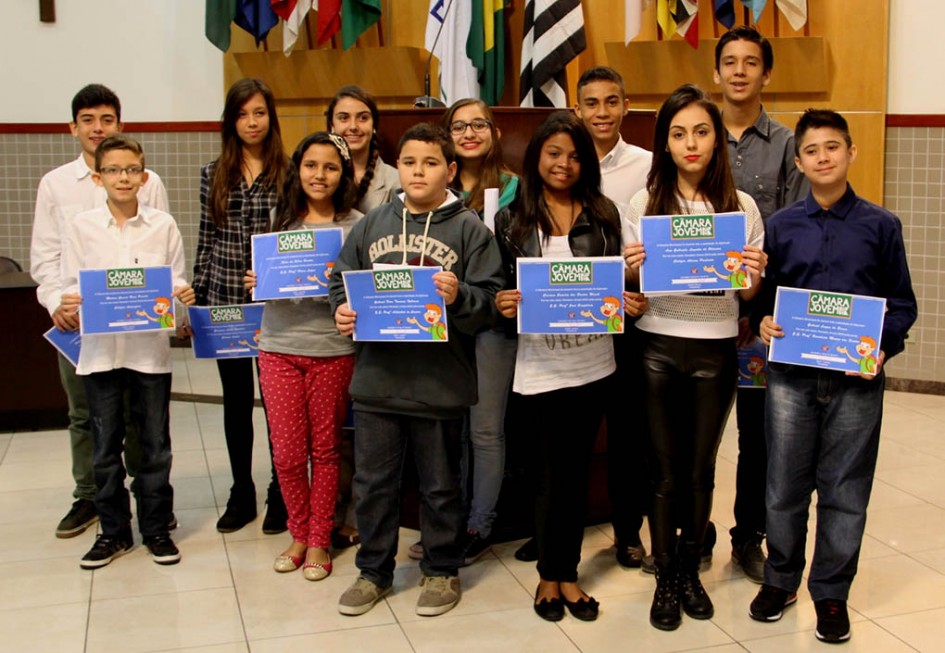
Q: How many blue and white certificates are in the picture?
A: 9